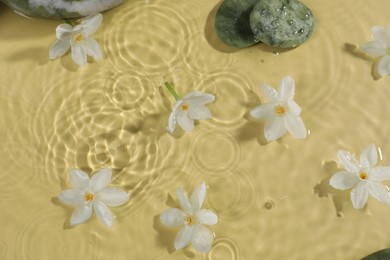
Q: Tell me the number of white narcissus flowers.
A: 7